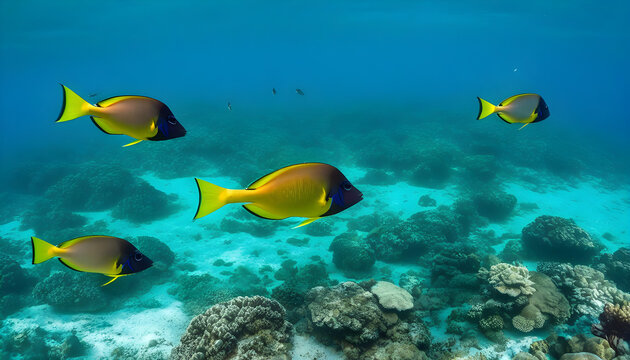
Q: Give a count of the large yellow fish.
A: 4